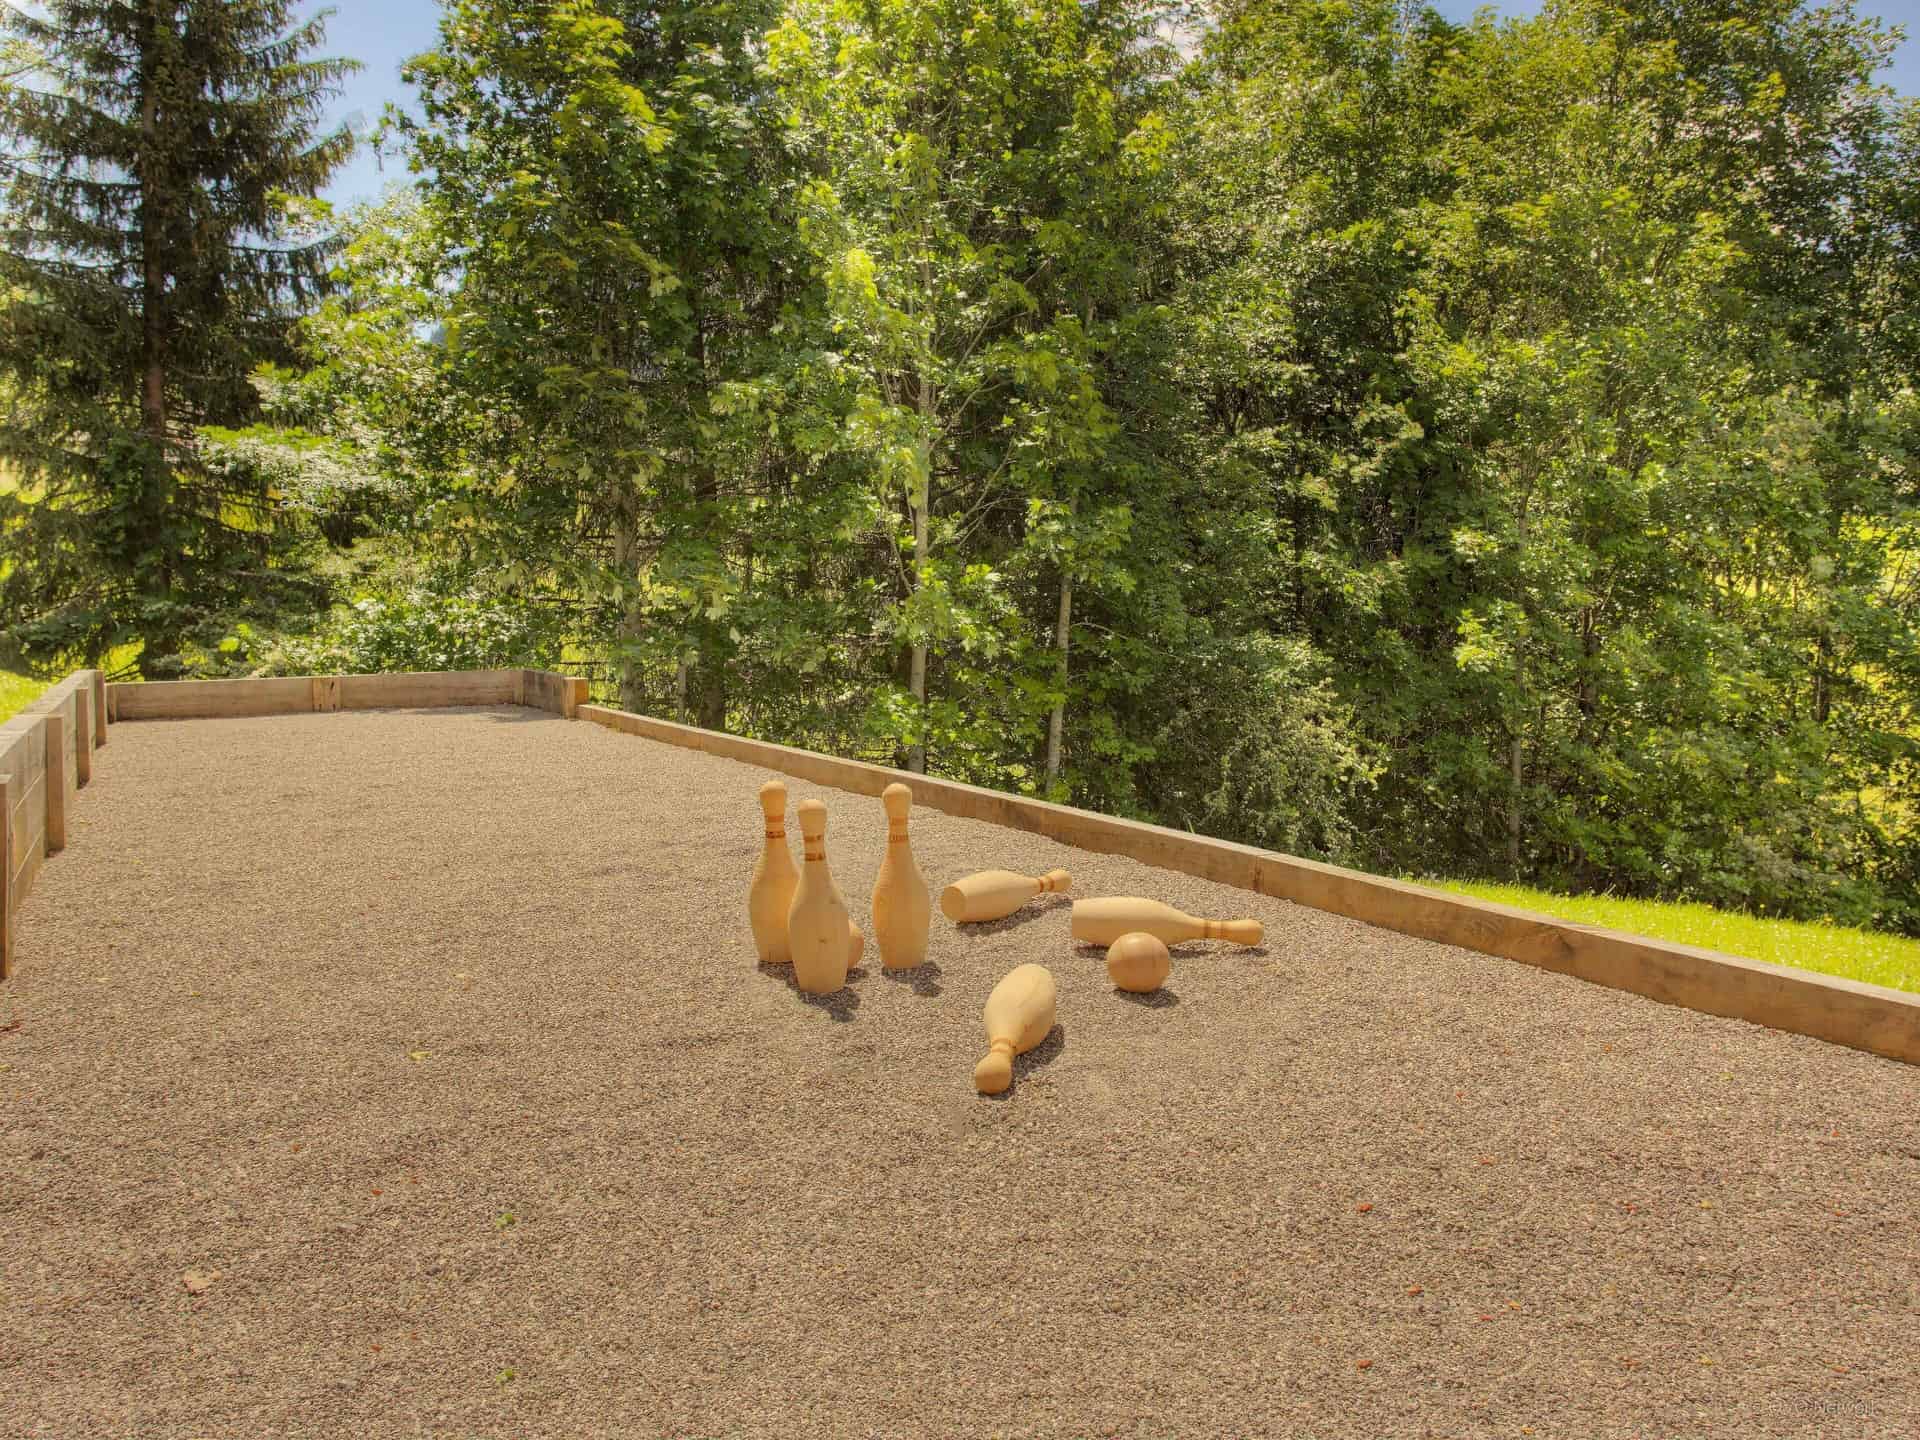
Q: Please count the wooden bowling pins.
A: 6